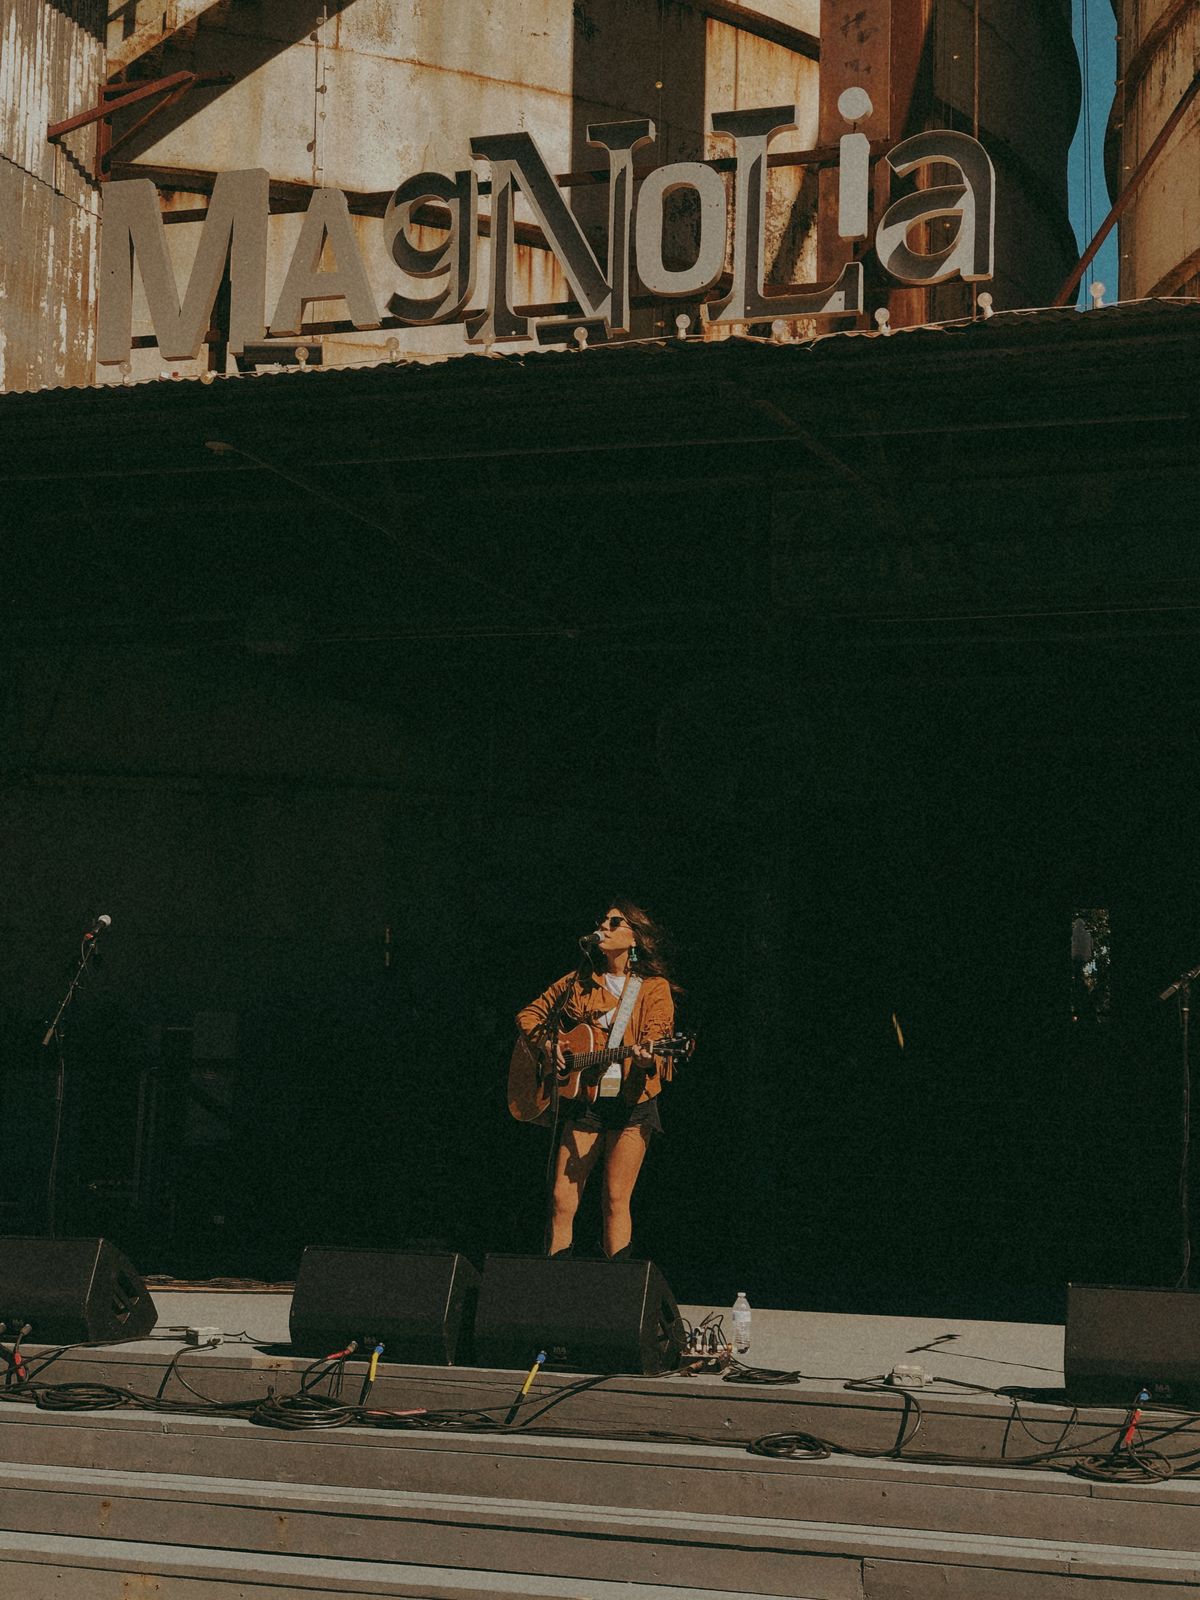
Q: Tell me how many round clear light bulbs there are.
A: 11